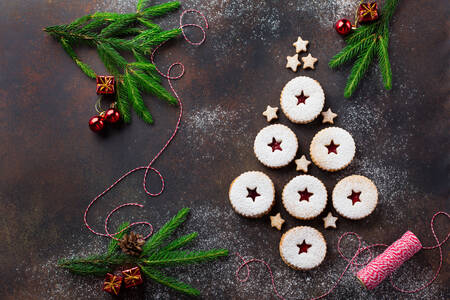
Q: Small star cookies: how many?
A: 8